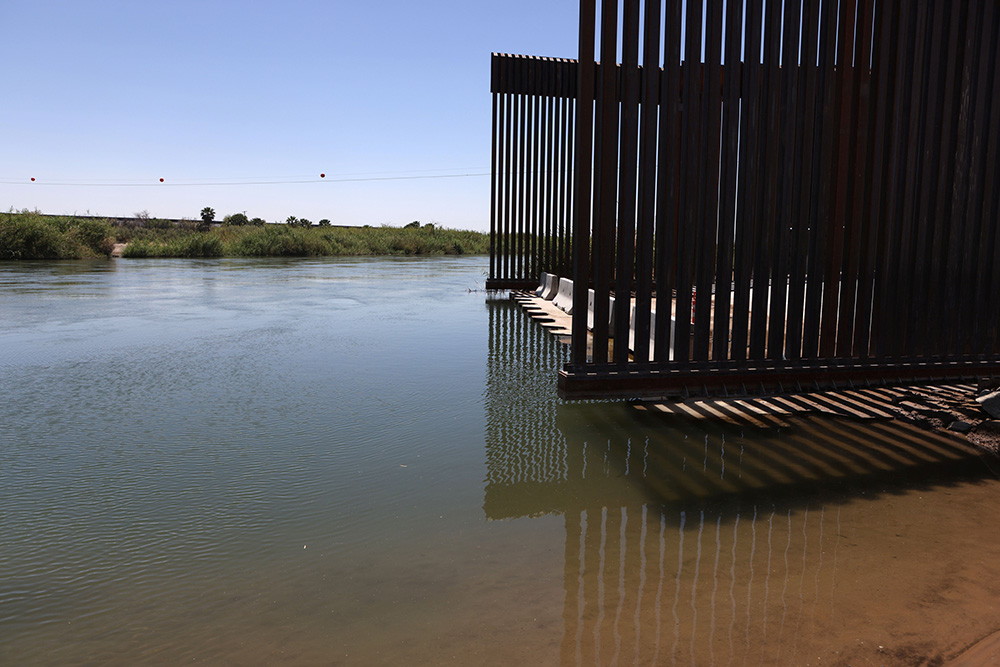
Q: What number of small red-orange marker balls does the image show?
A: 3